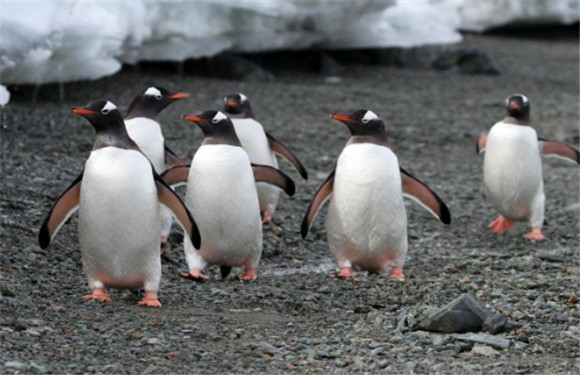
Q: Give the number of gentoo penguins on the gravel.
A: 6